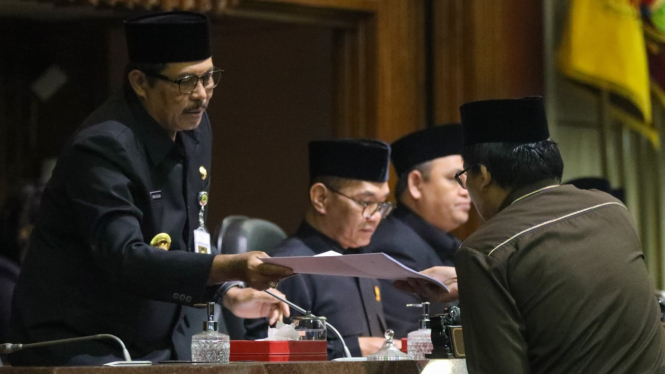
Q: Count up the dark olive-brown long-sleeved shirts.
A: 1